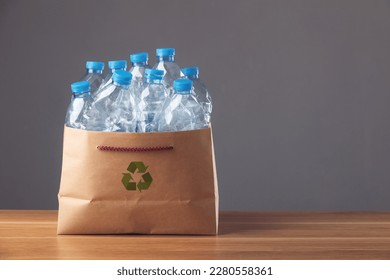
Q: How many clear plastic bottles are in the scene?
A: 9